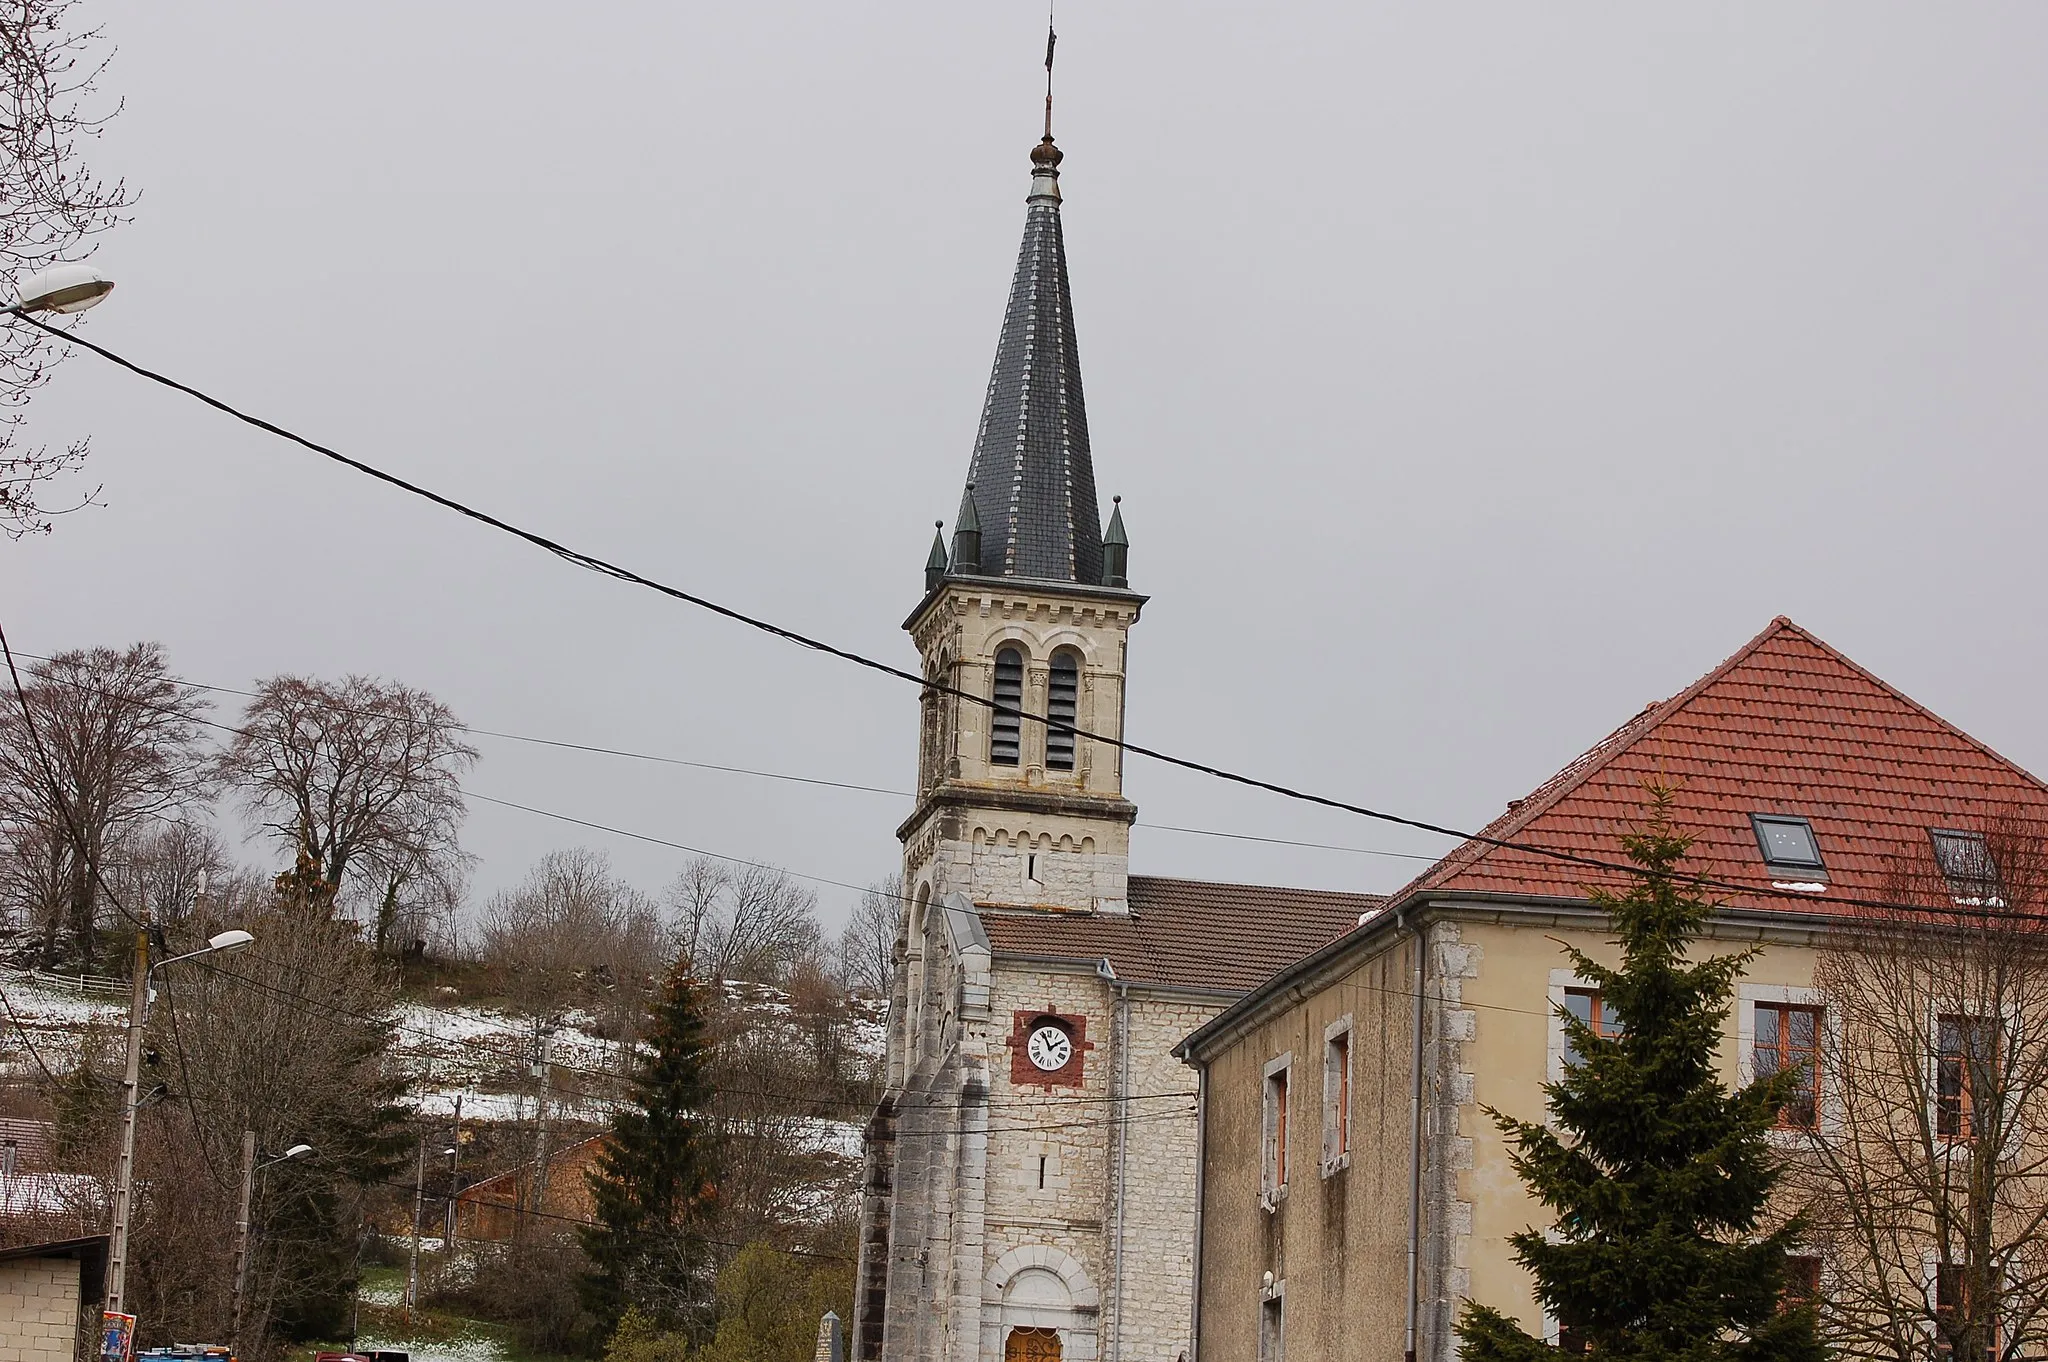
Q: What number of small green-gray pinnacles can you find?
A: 3